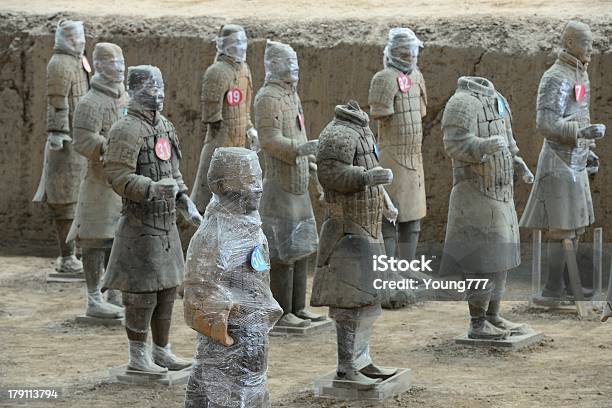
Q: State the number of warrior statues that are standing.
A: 10